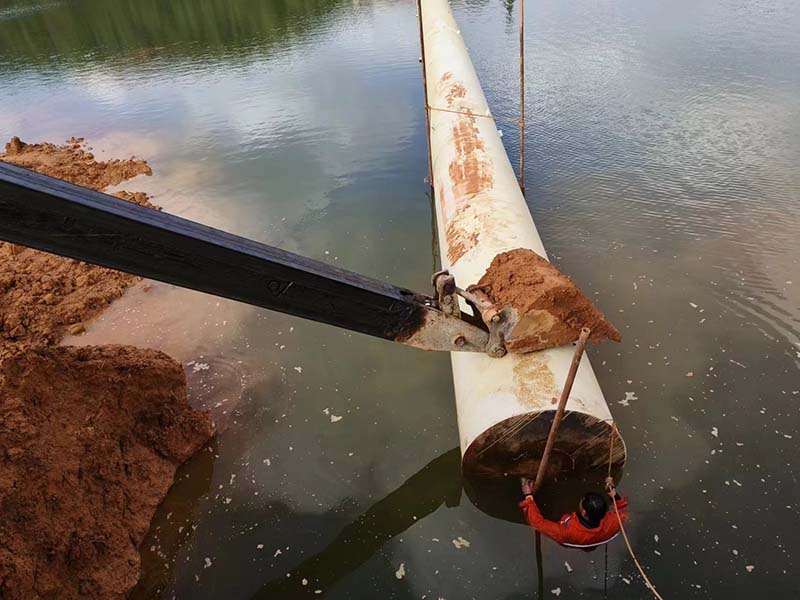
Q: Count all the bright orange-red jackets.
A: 1